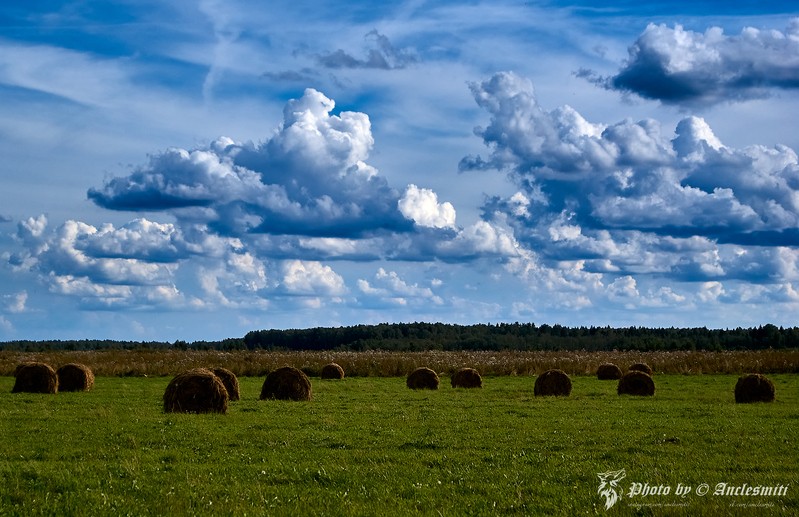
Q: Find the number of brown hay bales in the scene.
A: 13